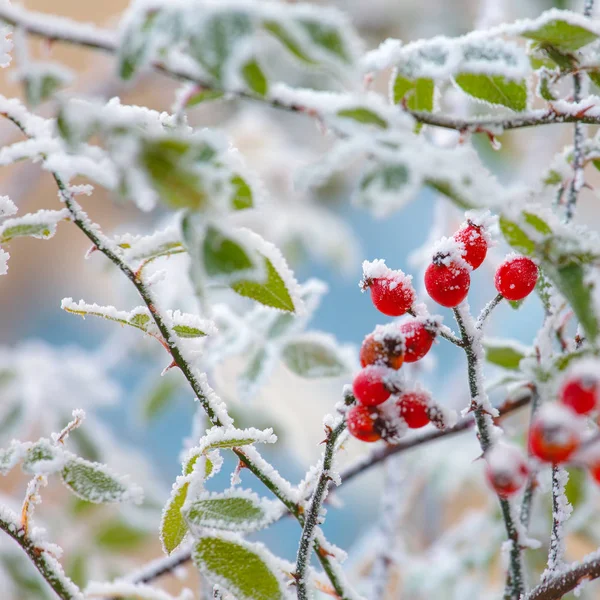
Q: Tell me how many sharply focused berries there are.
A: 9